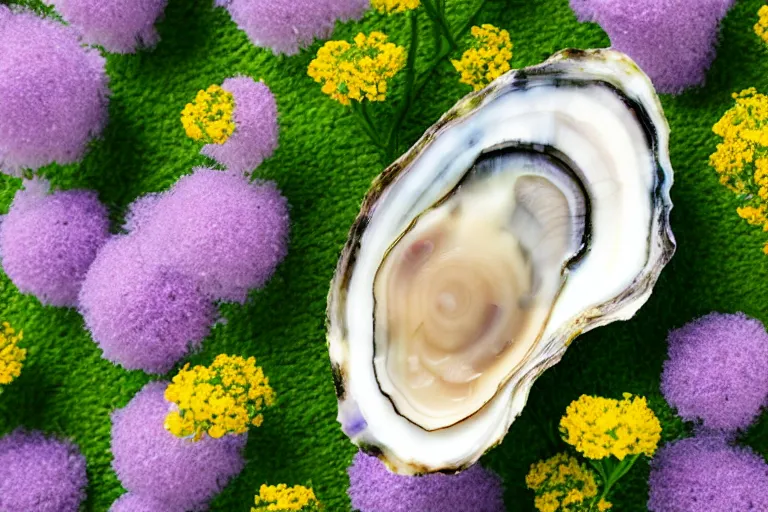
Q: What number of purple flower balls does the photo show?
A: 14